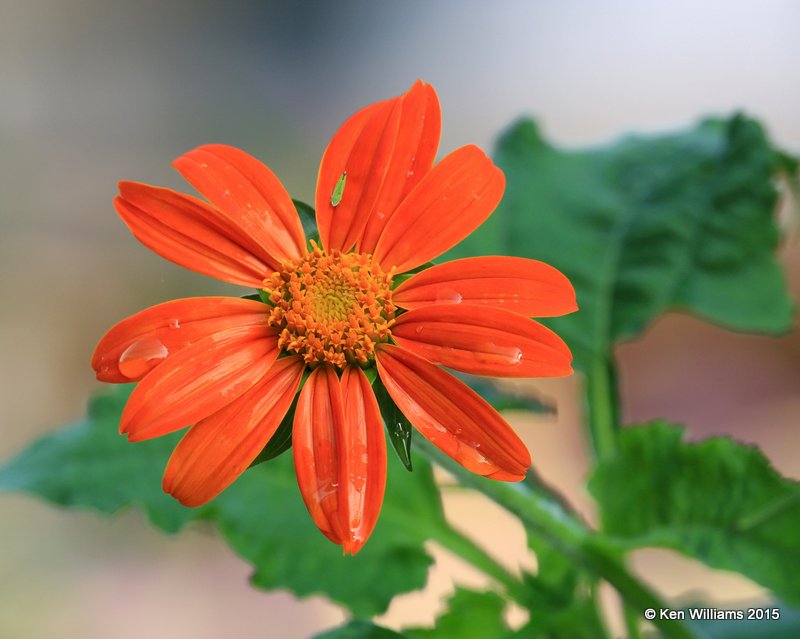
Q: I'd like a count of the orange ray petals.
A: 13